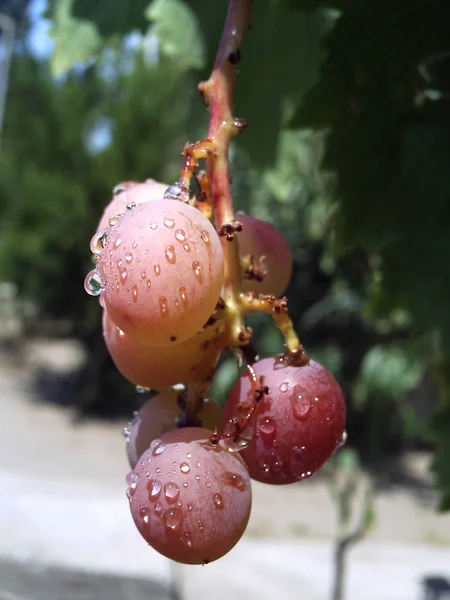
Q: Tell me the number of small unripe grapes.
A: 0